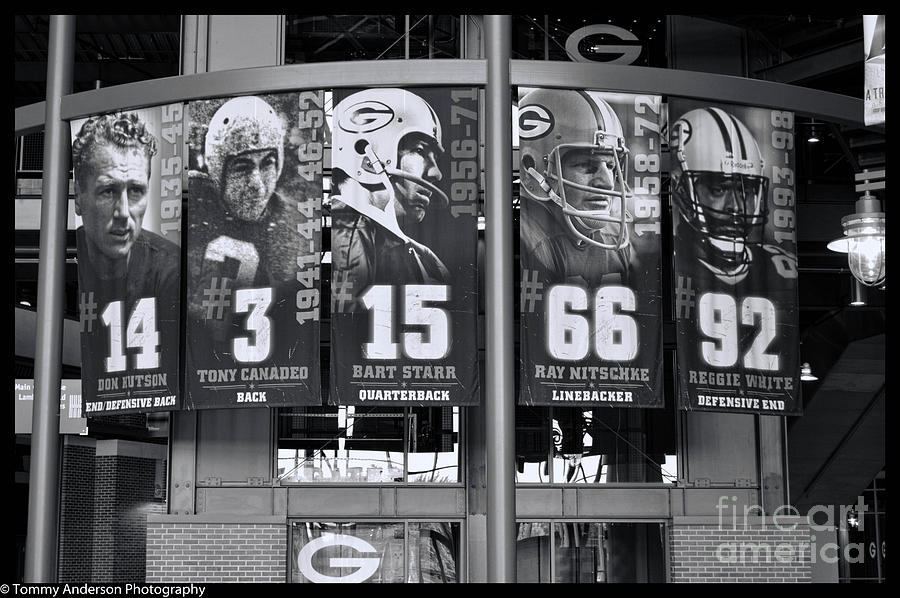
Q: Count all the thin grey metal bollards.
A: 2